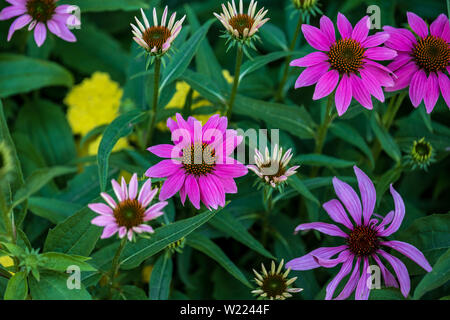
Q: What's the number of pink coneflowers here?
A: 6